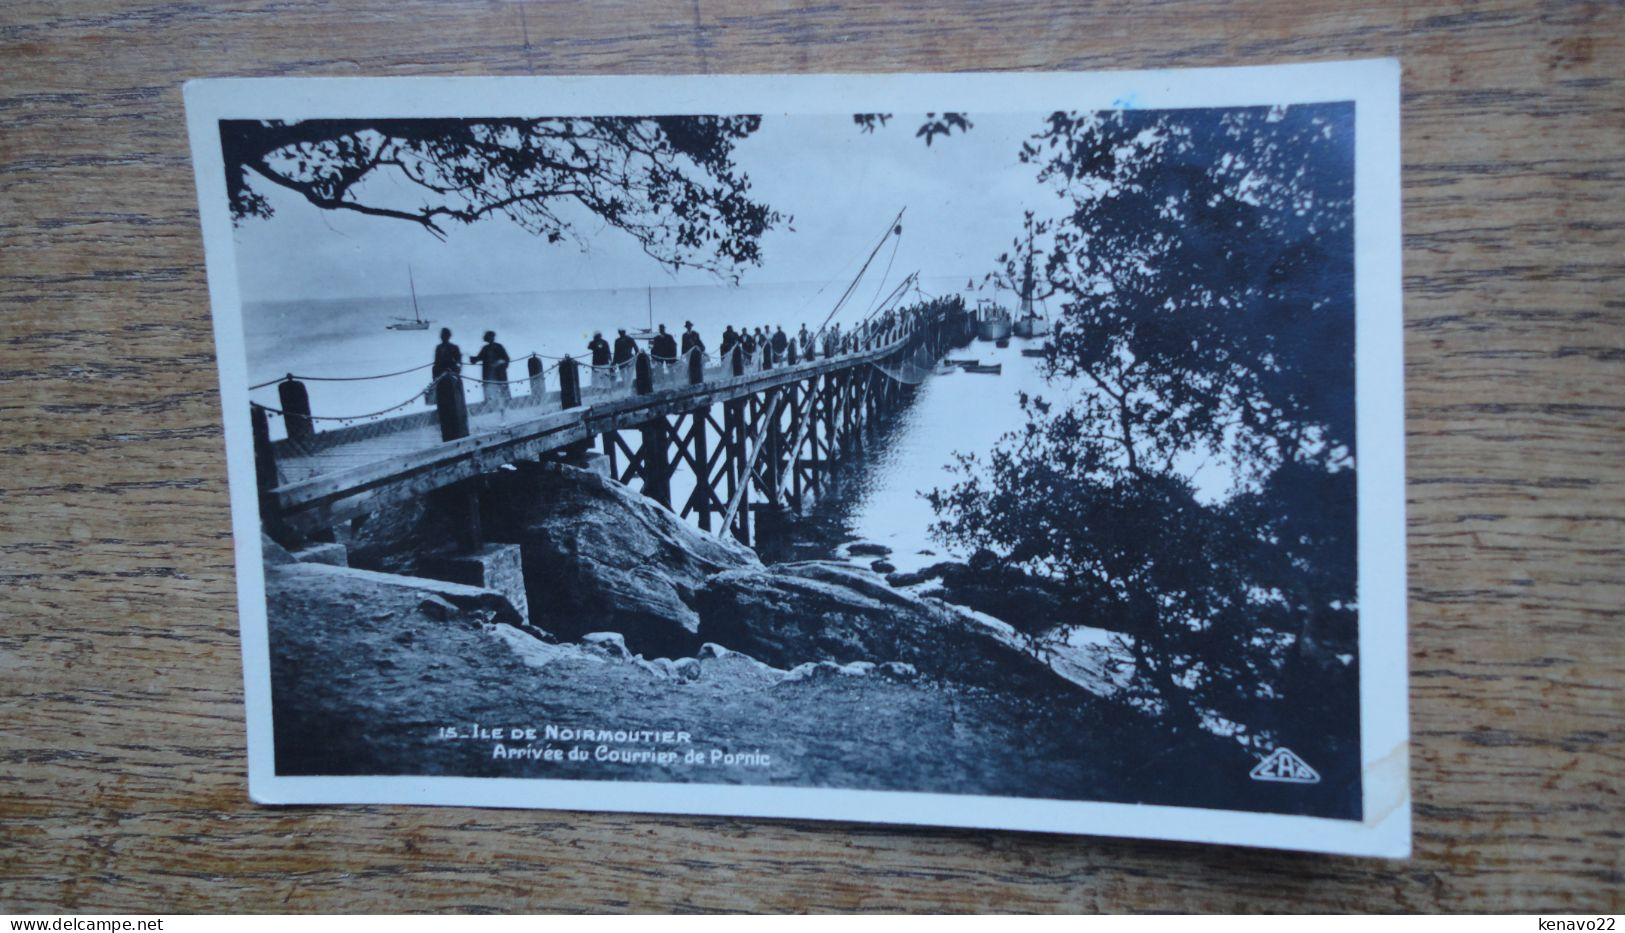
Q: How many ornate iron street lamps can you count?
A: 0